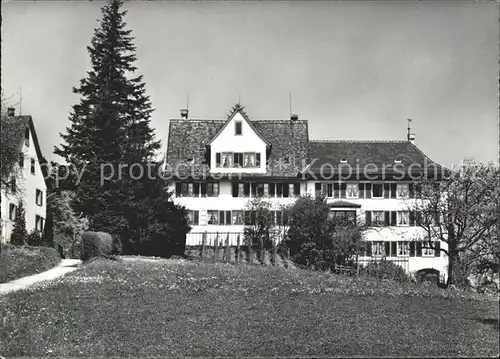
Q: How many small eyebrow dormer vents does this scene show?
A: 2